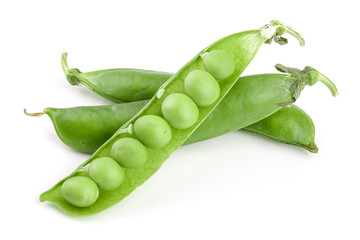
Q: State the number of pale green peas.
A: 7